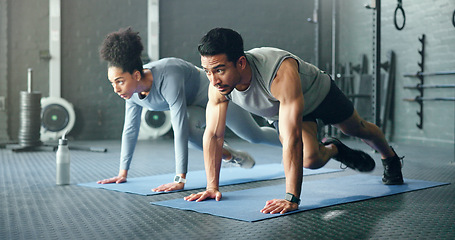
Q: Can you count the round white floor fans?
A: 2